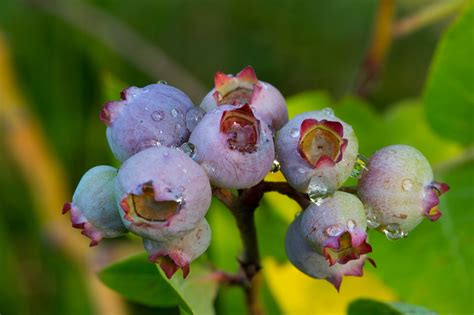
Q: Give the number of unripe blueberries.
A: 10